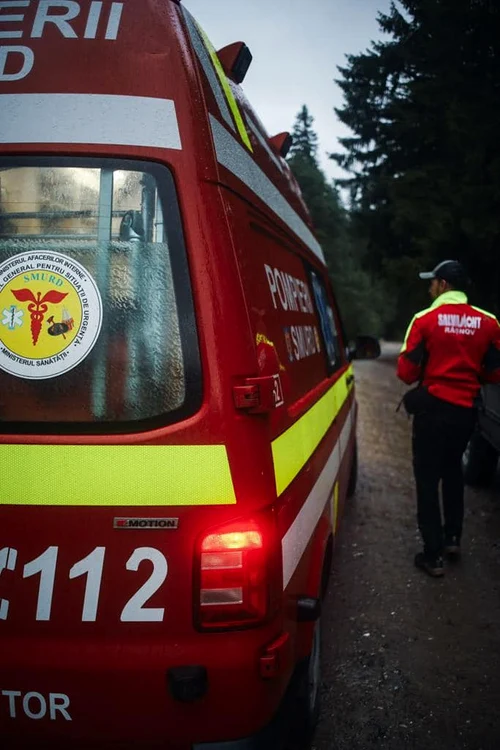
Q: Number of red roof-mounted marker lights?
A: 2